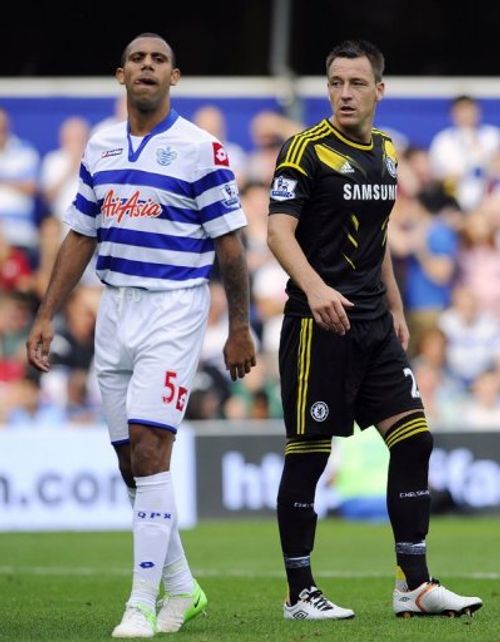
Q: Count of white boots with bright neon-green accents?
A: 2